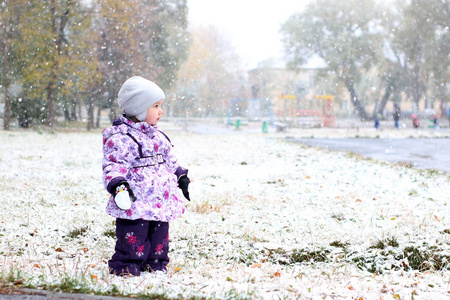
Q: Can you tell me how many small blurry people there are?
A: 4